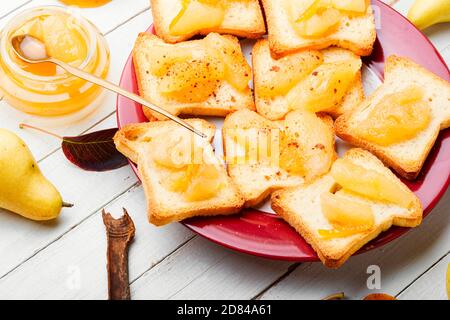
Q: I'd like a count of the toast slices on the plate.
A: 8